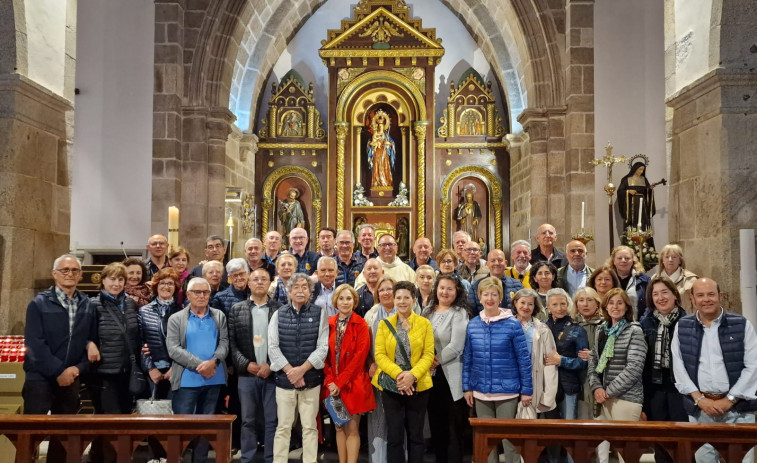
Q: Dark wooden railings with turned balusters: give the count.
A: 2